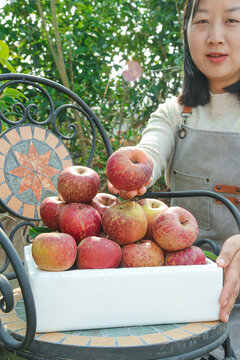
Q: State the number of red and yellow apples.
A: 12